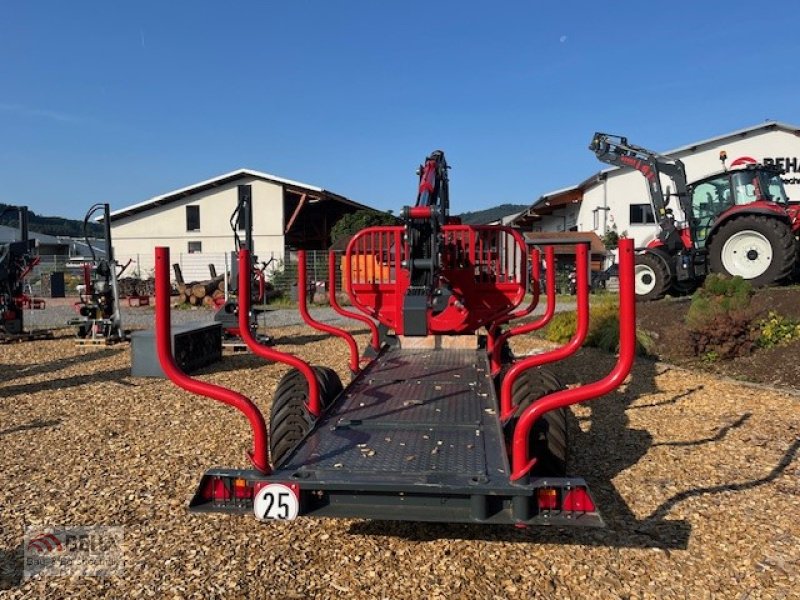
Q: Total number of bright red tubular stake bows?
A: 8